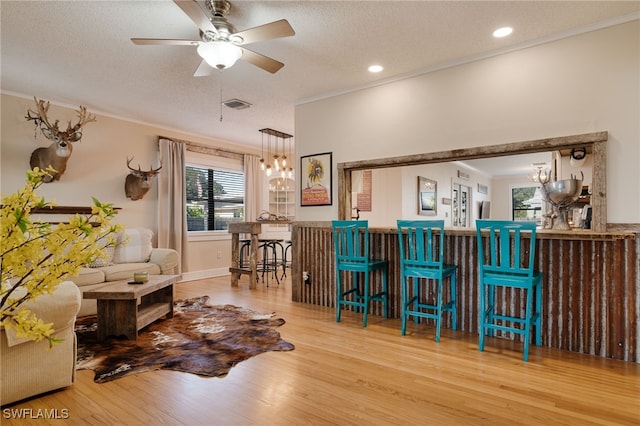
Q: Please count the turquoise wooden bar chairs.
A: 3